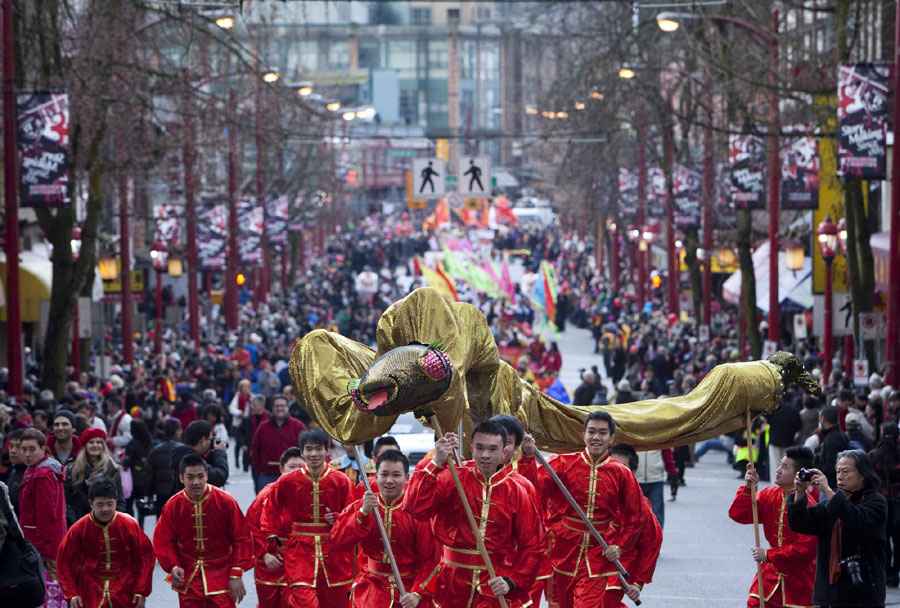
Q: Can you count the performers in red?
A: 11